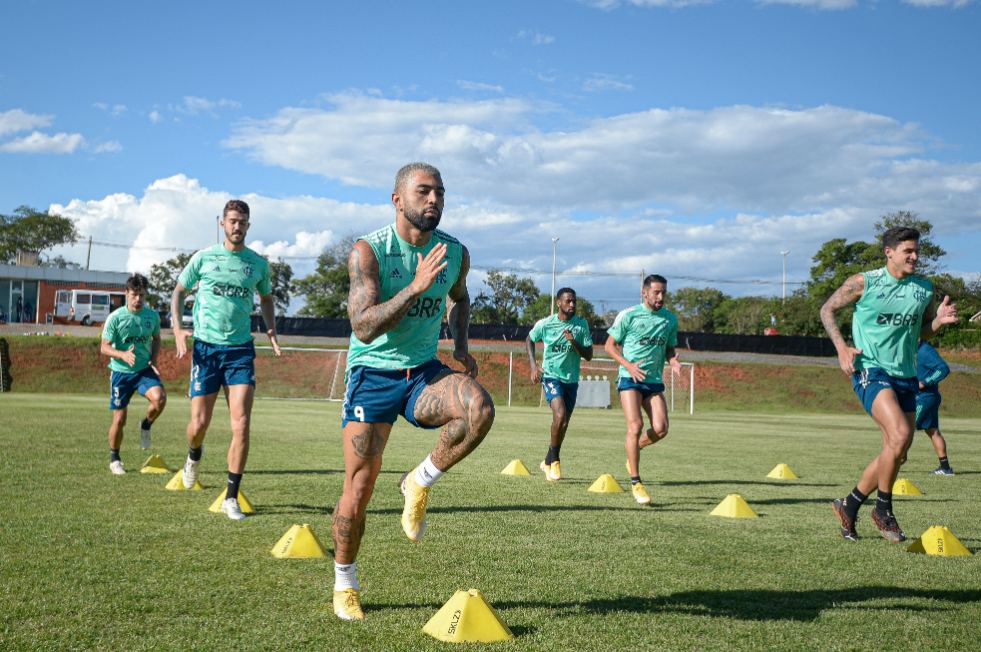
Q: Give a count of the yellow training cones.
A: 11